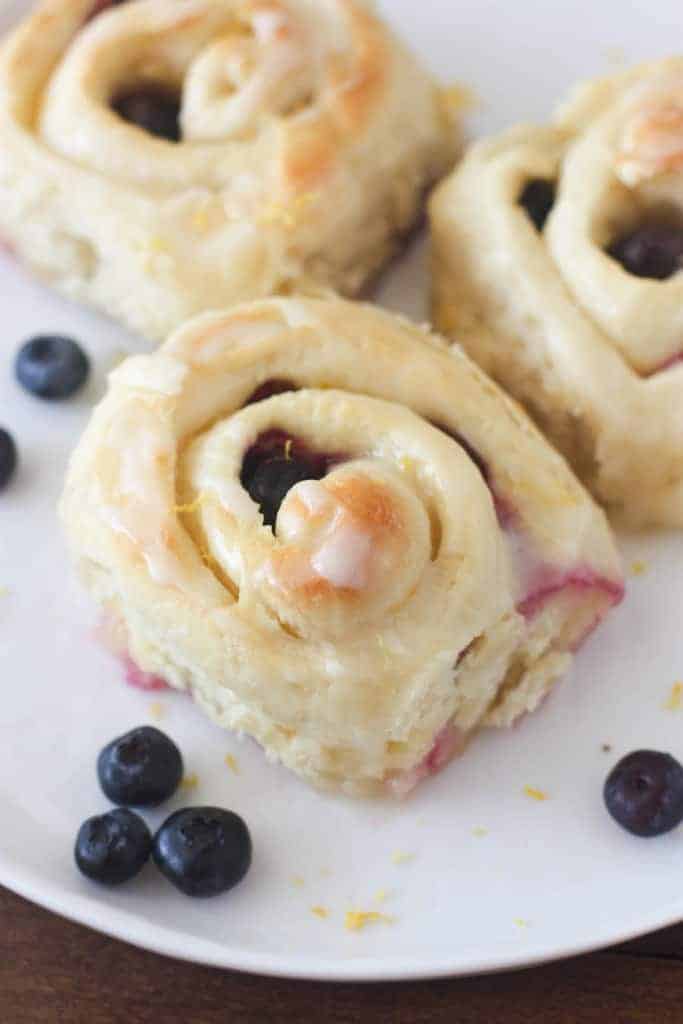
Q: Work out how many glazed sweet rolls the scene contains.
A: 3